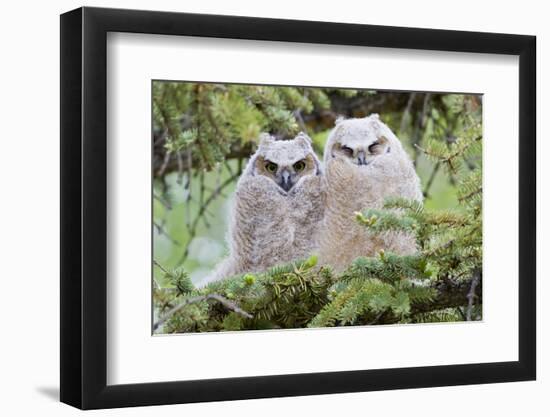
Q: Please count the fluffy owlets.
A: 2